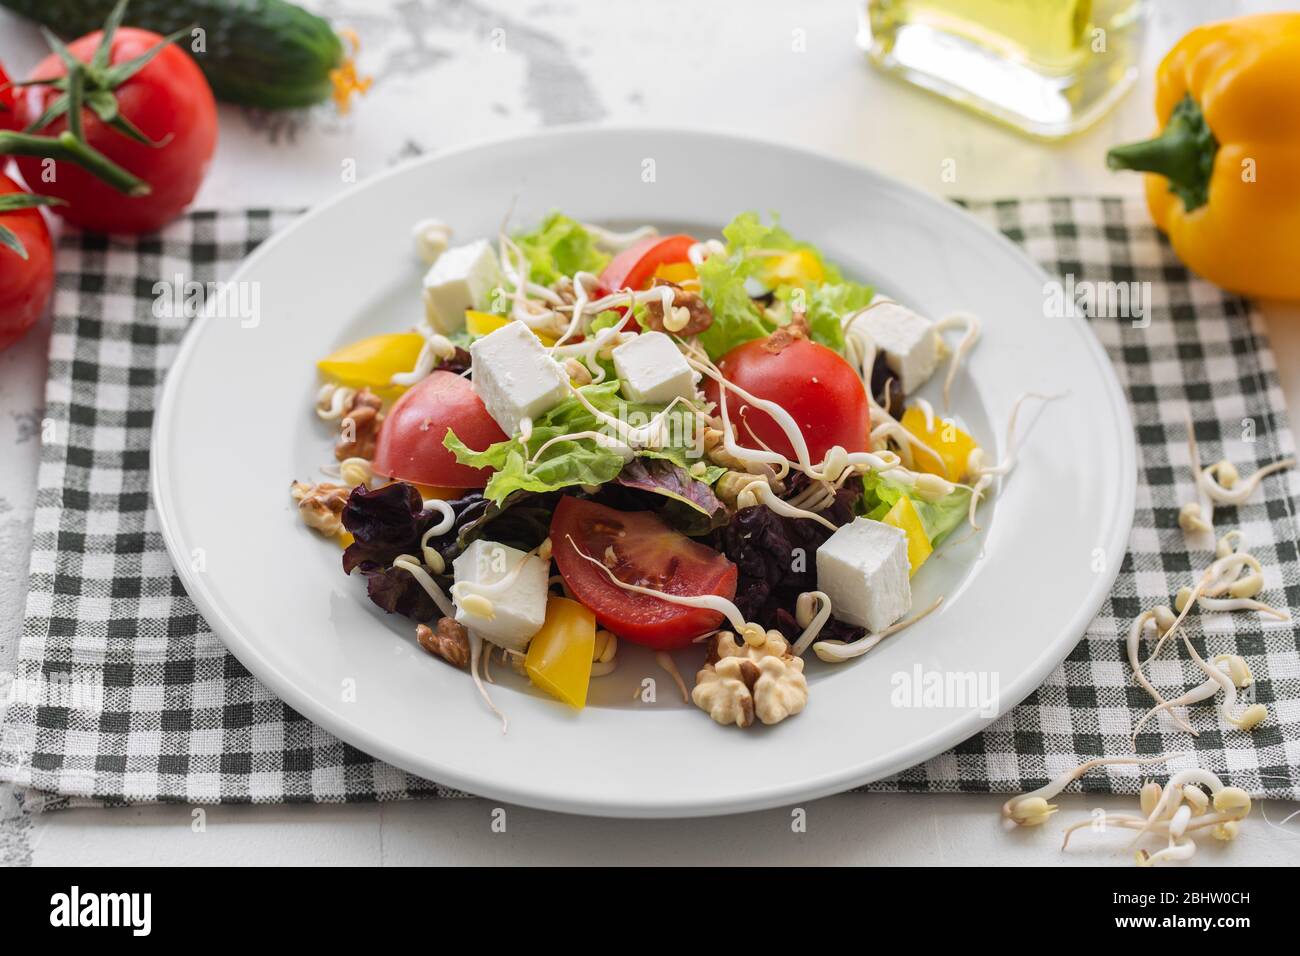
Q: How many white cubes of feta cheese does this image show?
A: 6